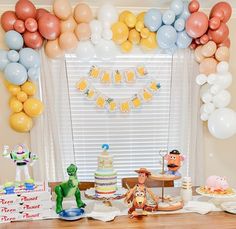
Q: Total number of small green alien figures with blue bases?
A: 2